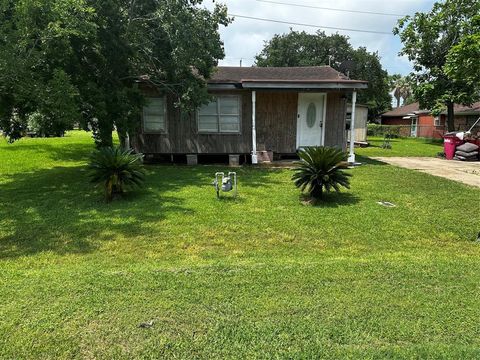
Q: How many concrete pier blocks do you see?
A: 2